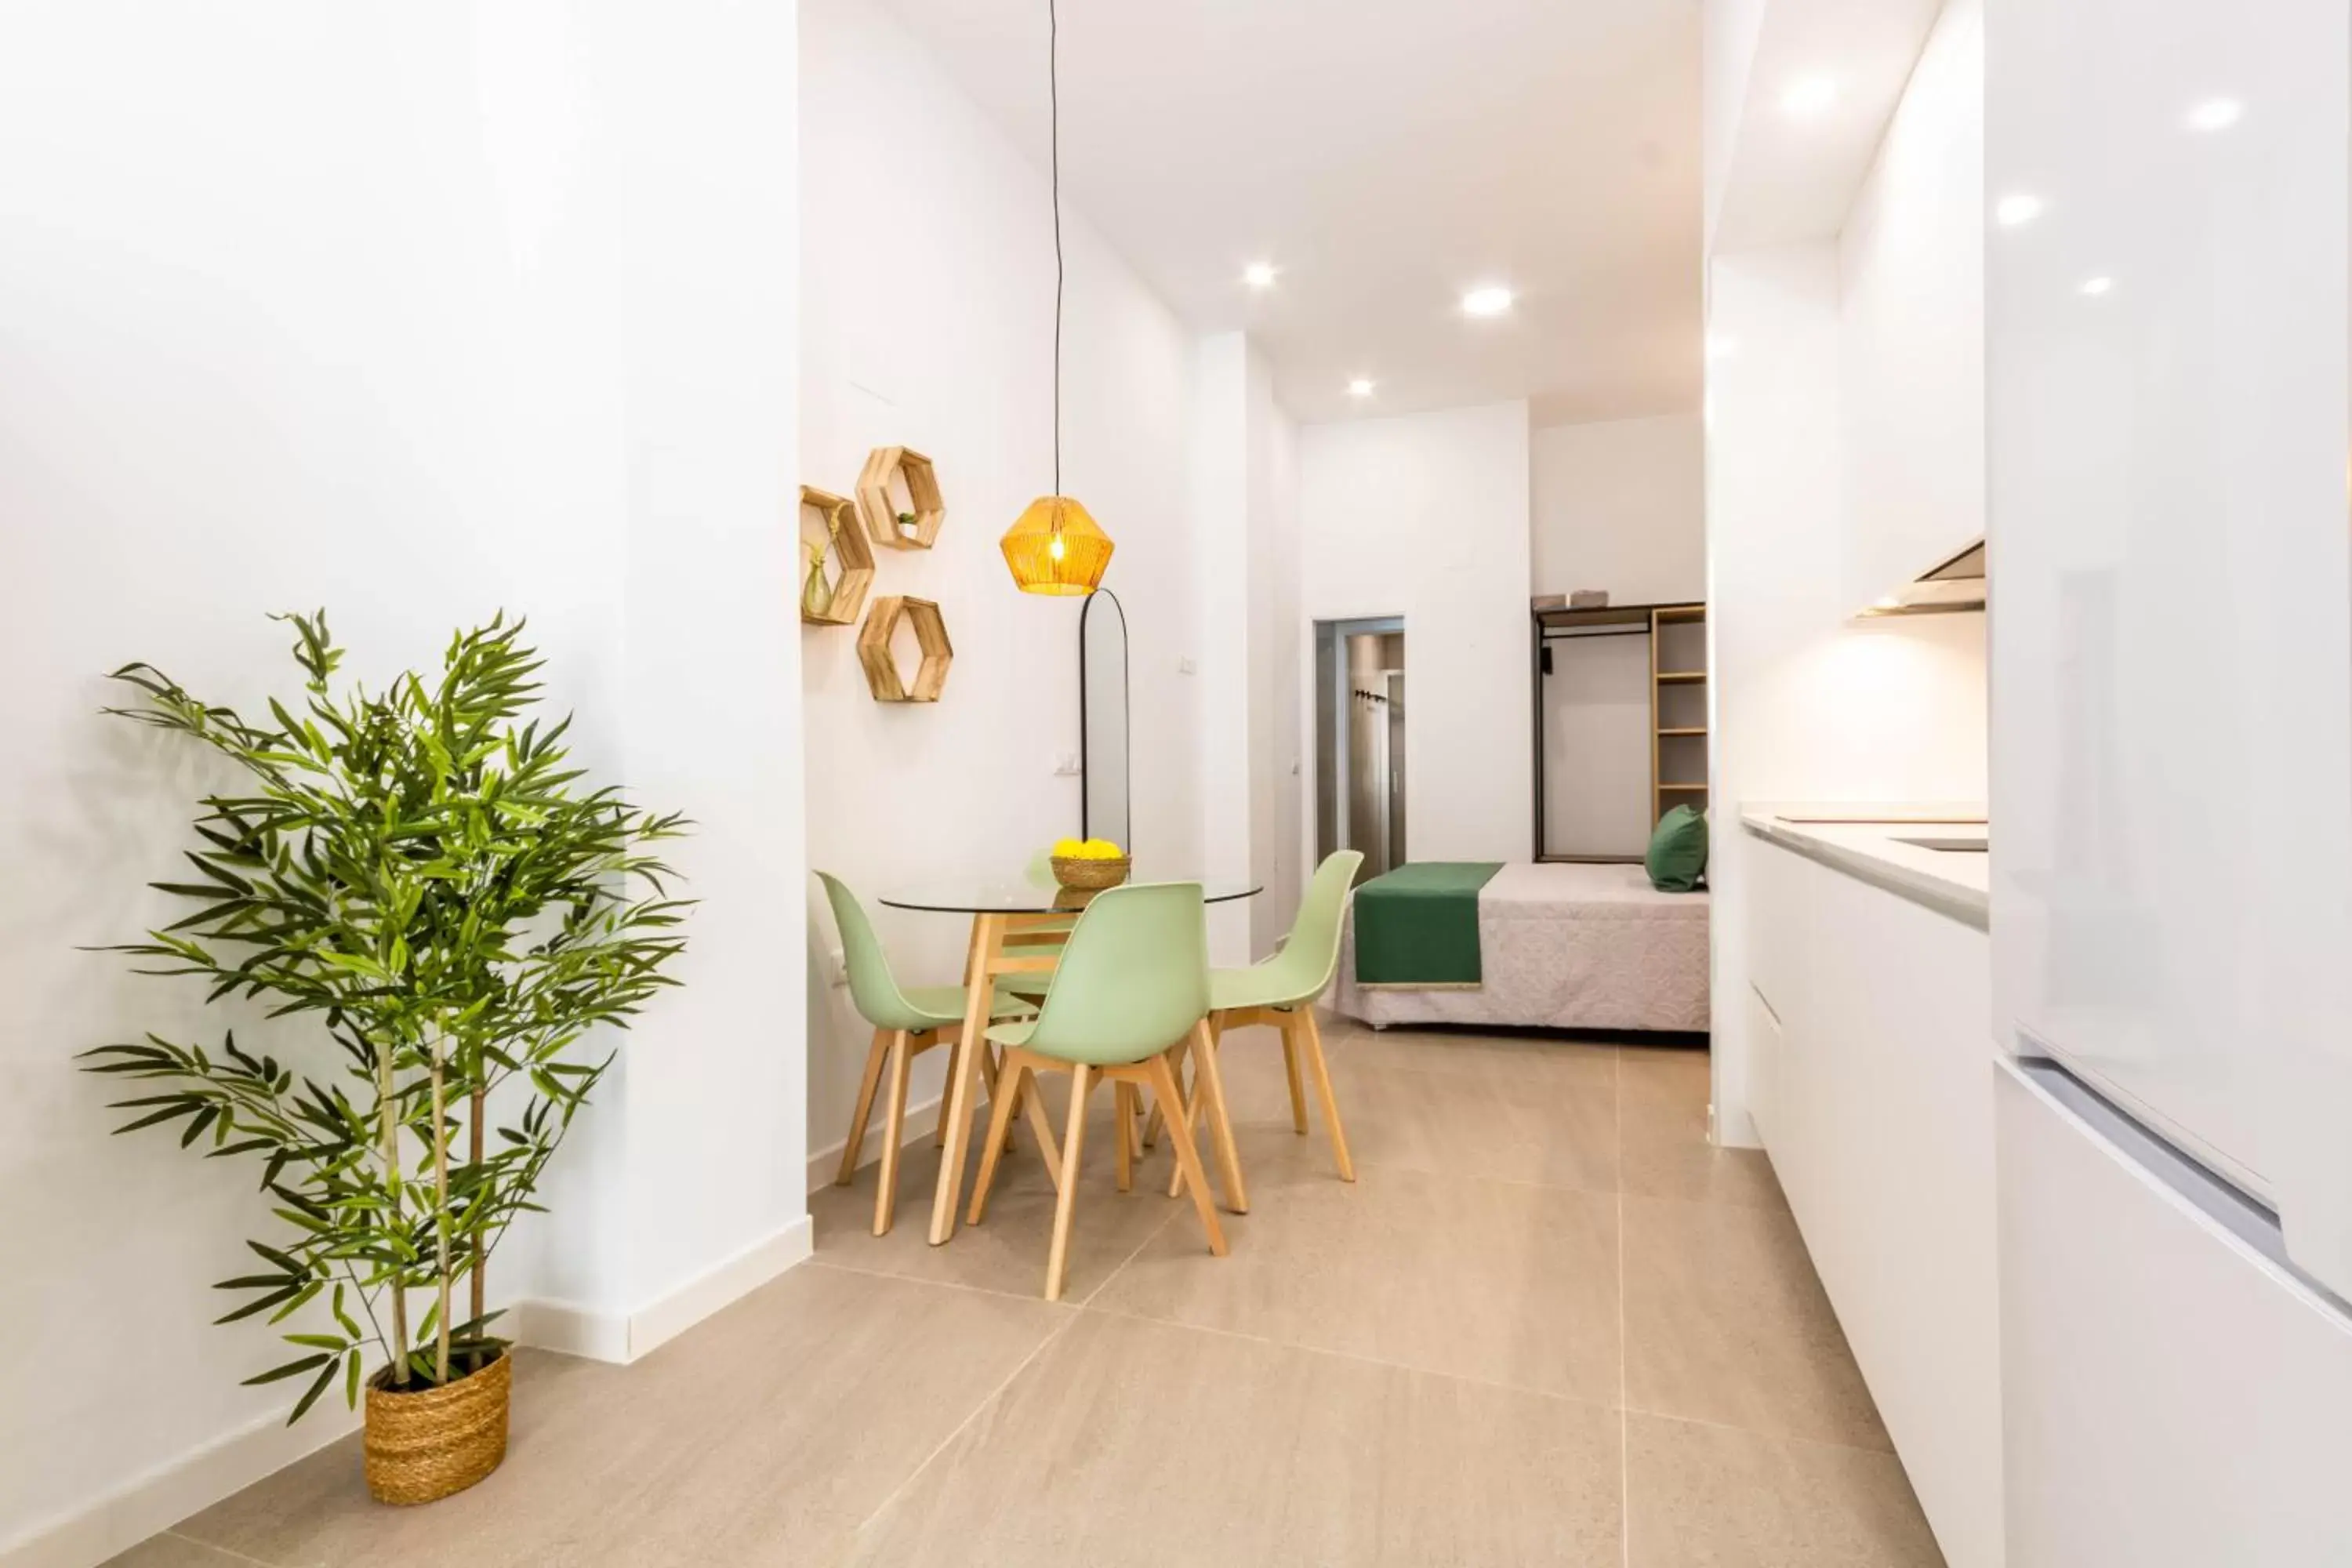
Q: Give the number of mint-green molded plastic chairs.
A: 4